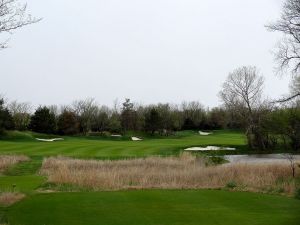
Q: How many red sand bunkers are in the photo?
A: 0